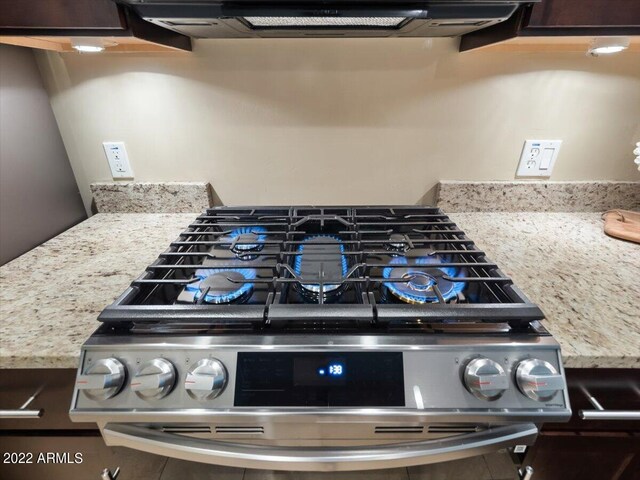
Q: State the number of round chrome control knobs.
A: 5